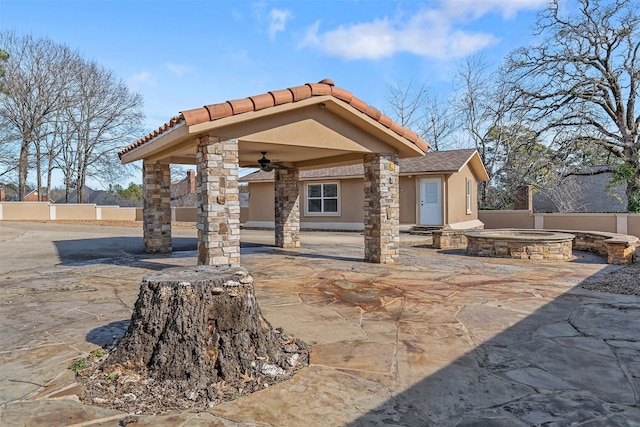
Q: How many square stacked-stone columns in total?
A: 4